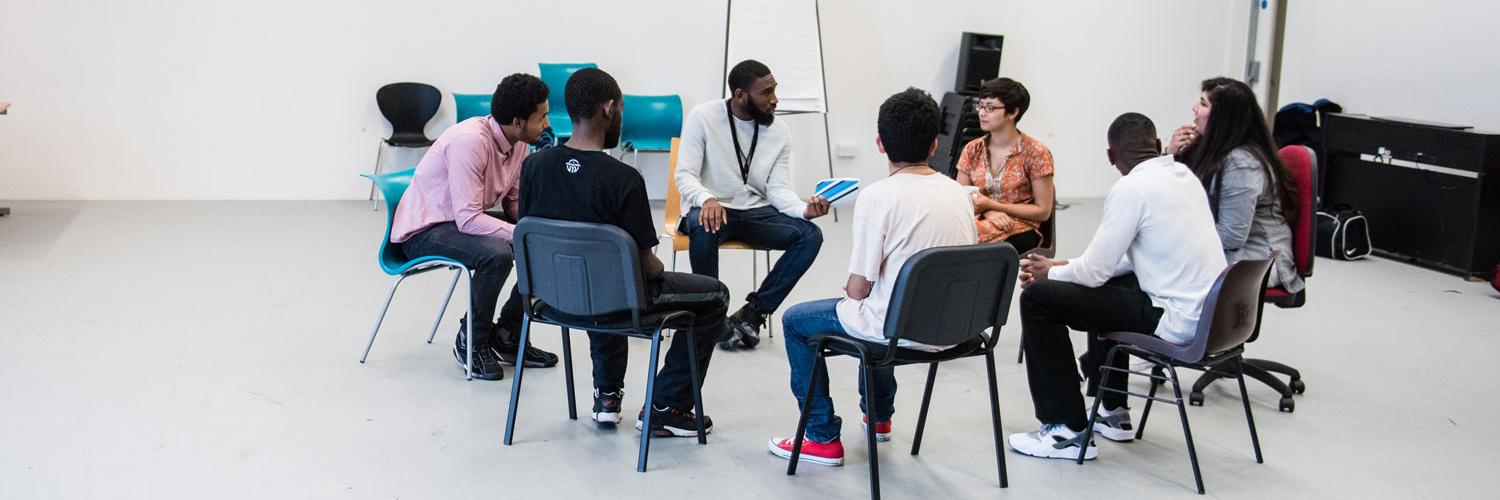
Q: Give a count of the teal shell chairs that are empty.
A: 3